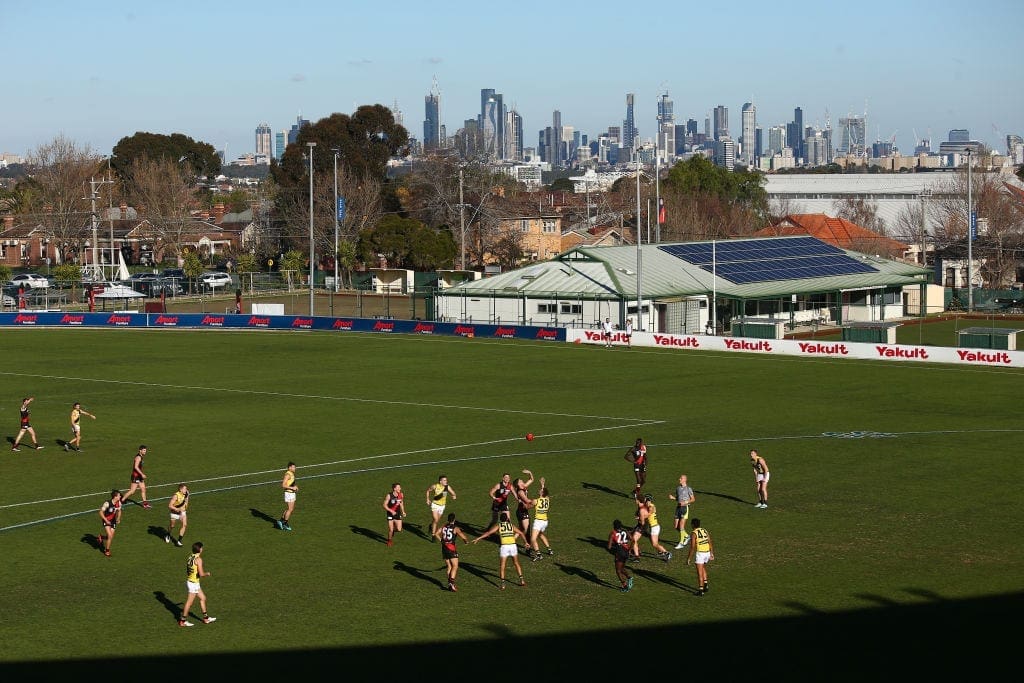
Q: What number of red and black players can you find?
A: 10